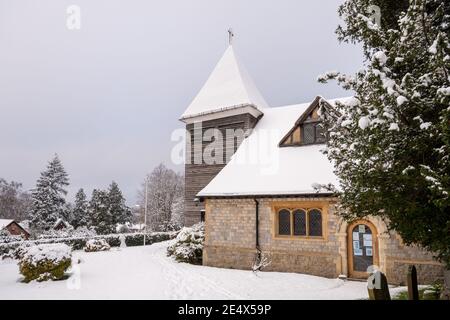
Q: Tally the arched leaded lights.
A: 3